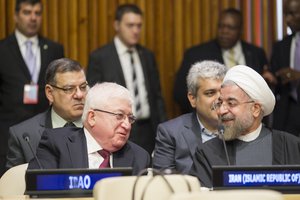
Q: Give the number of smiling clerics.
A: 1